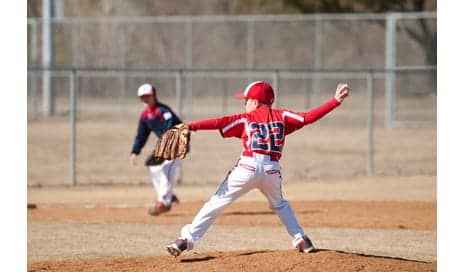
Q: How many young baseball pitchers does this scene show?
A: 1